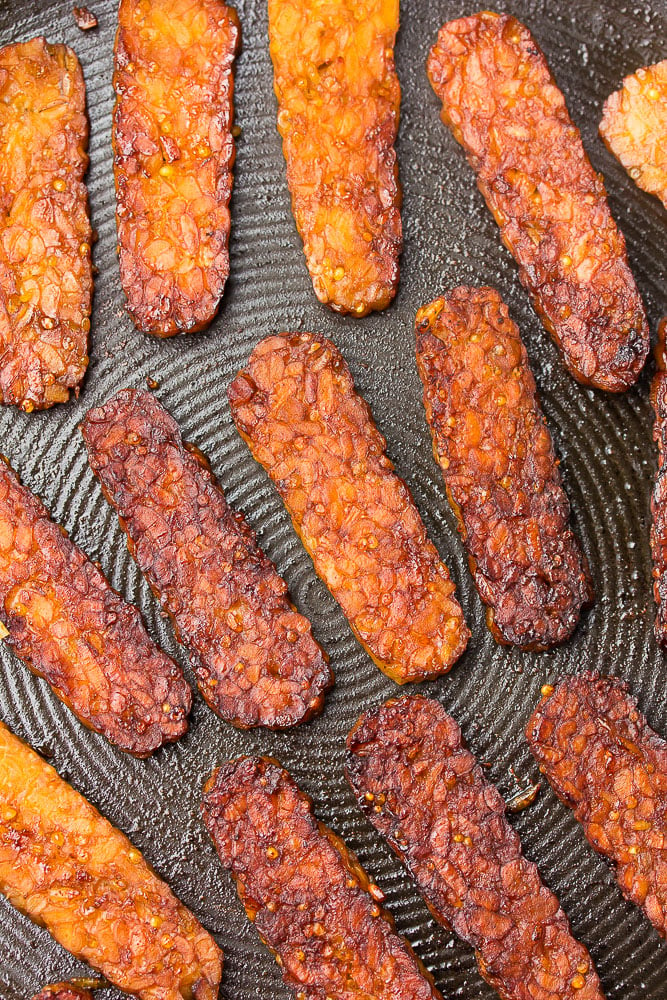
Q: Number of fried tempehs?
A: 15